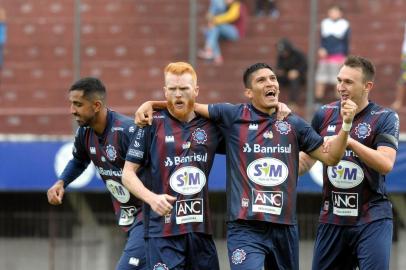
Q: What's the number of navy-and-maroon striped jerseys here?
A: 4